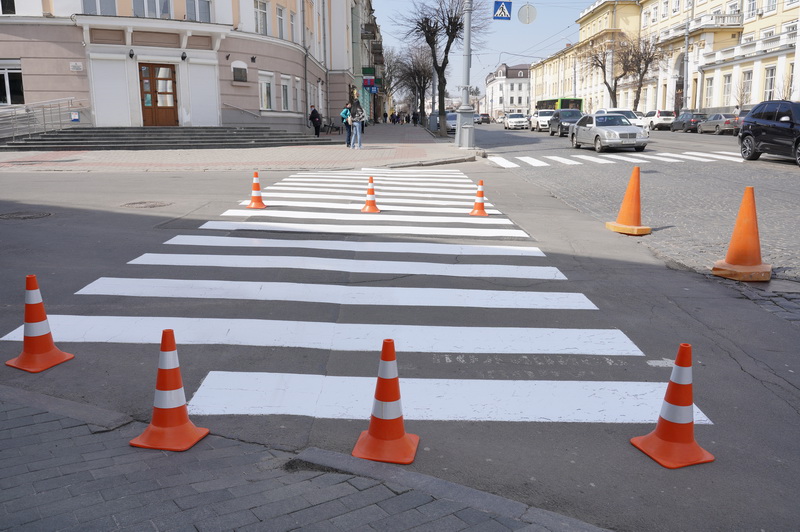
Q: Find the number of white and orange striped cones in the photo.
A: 7